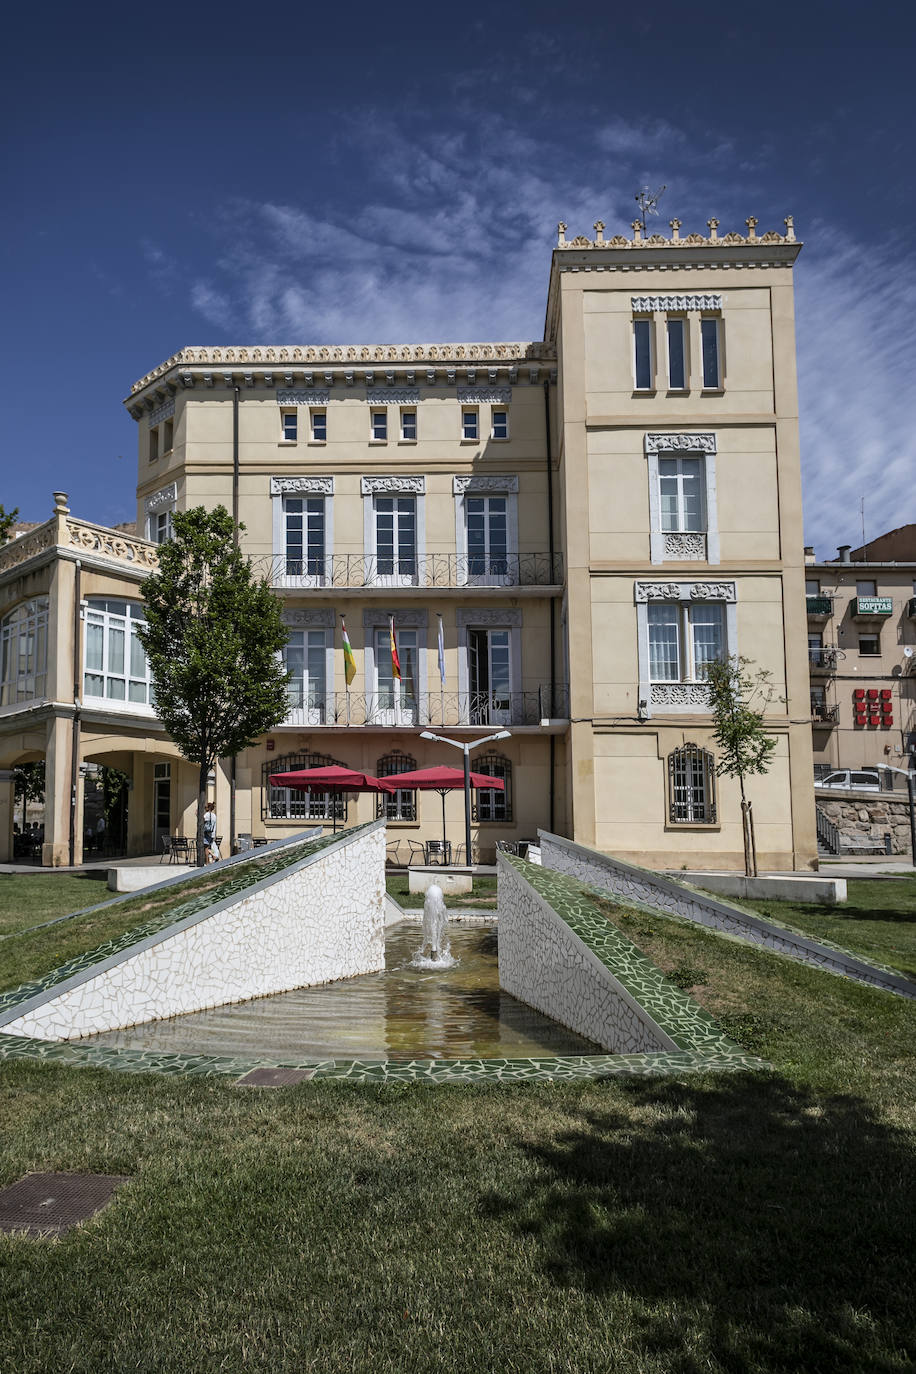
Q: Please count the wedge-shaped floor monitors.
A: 0